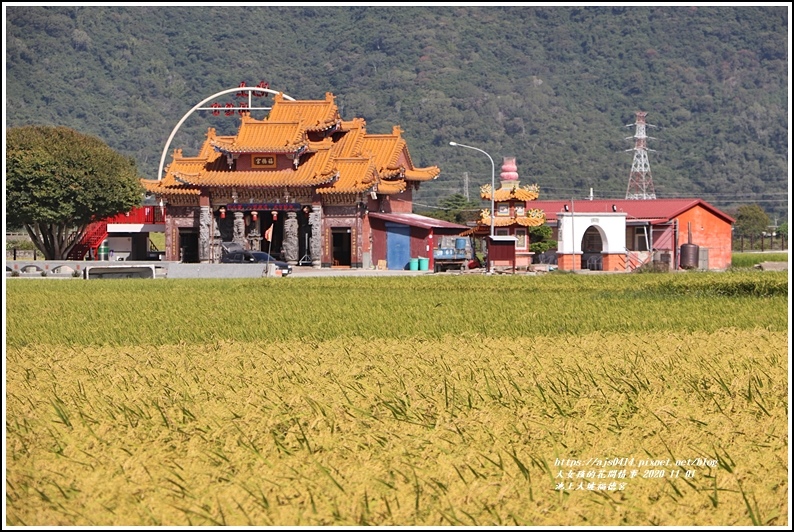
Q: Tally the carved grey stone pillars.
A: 4